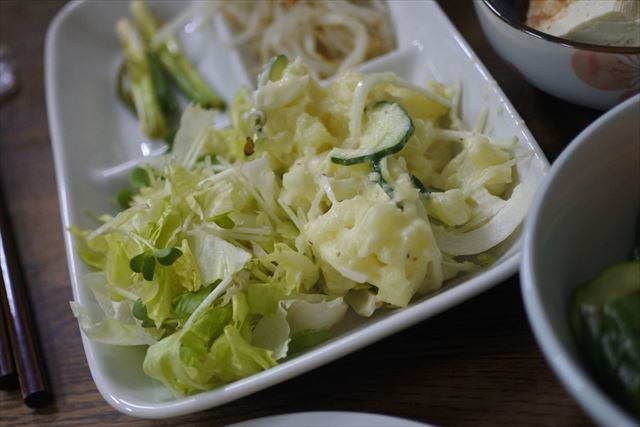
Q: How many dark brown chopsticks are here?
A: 2